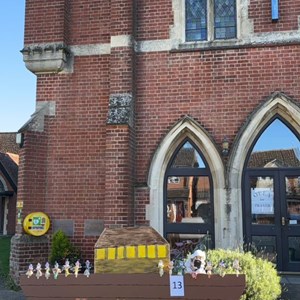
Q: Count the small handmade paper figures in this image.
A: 13